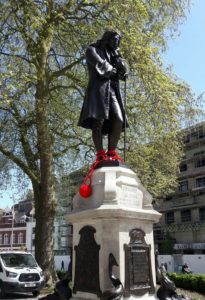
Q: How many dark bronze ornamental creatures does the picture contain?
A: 3